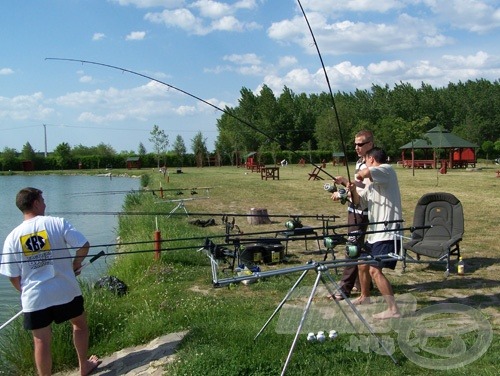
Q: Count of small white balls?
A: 3